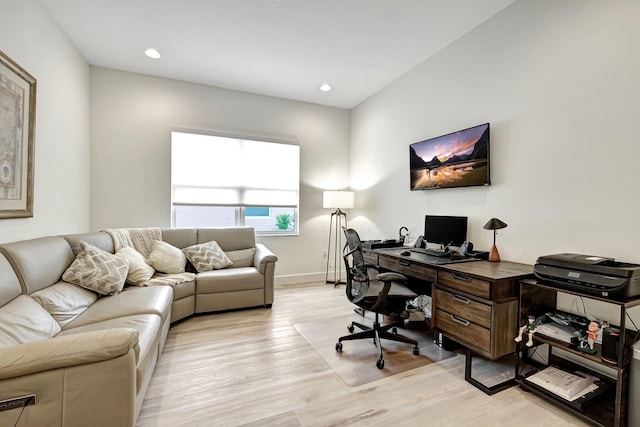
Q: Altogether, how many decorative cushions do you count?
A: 4